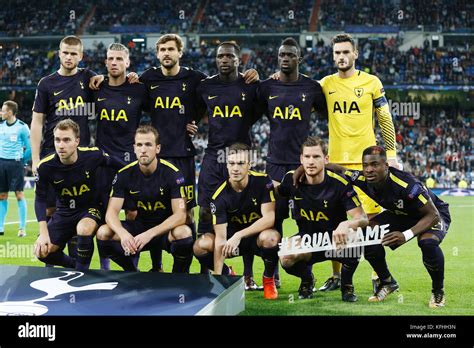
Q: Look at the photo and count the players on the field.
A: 11